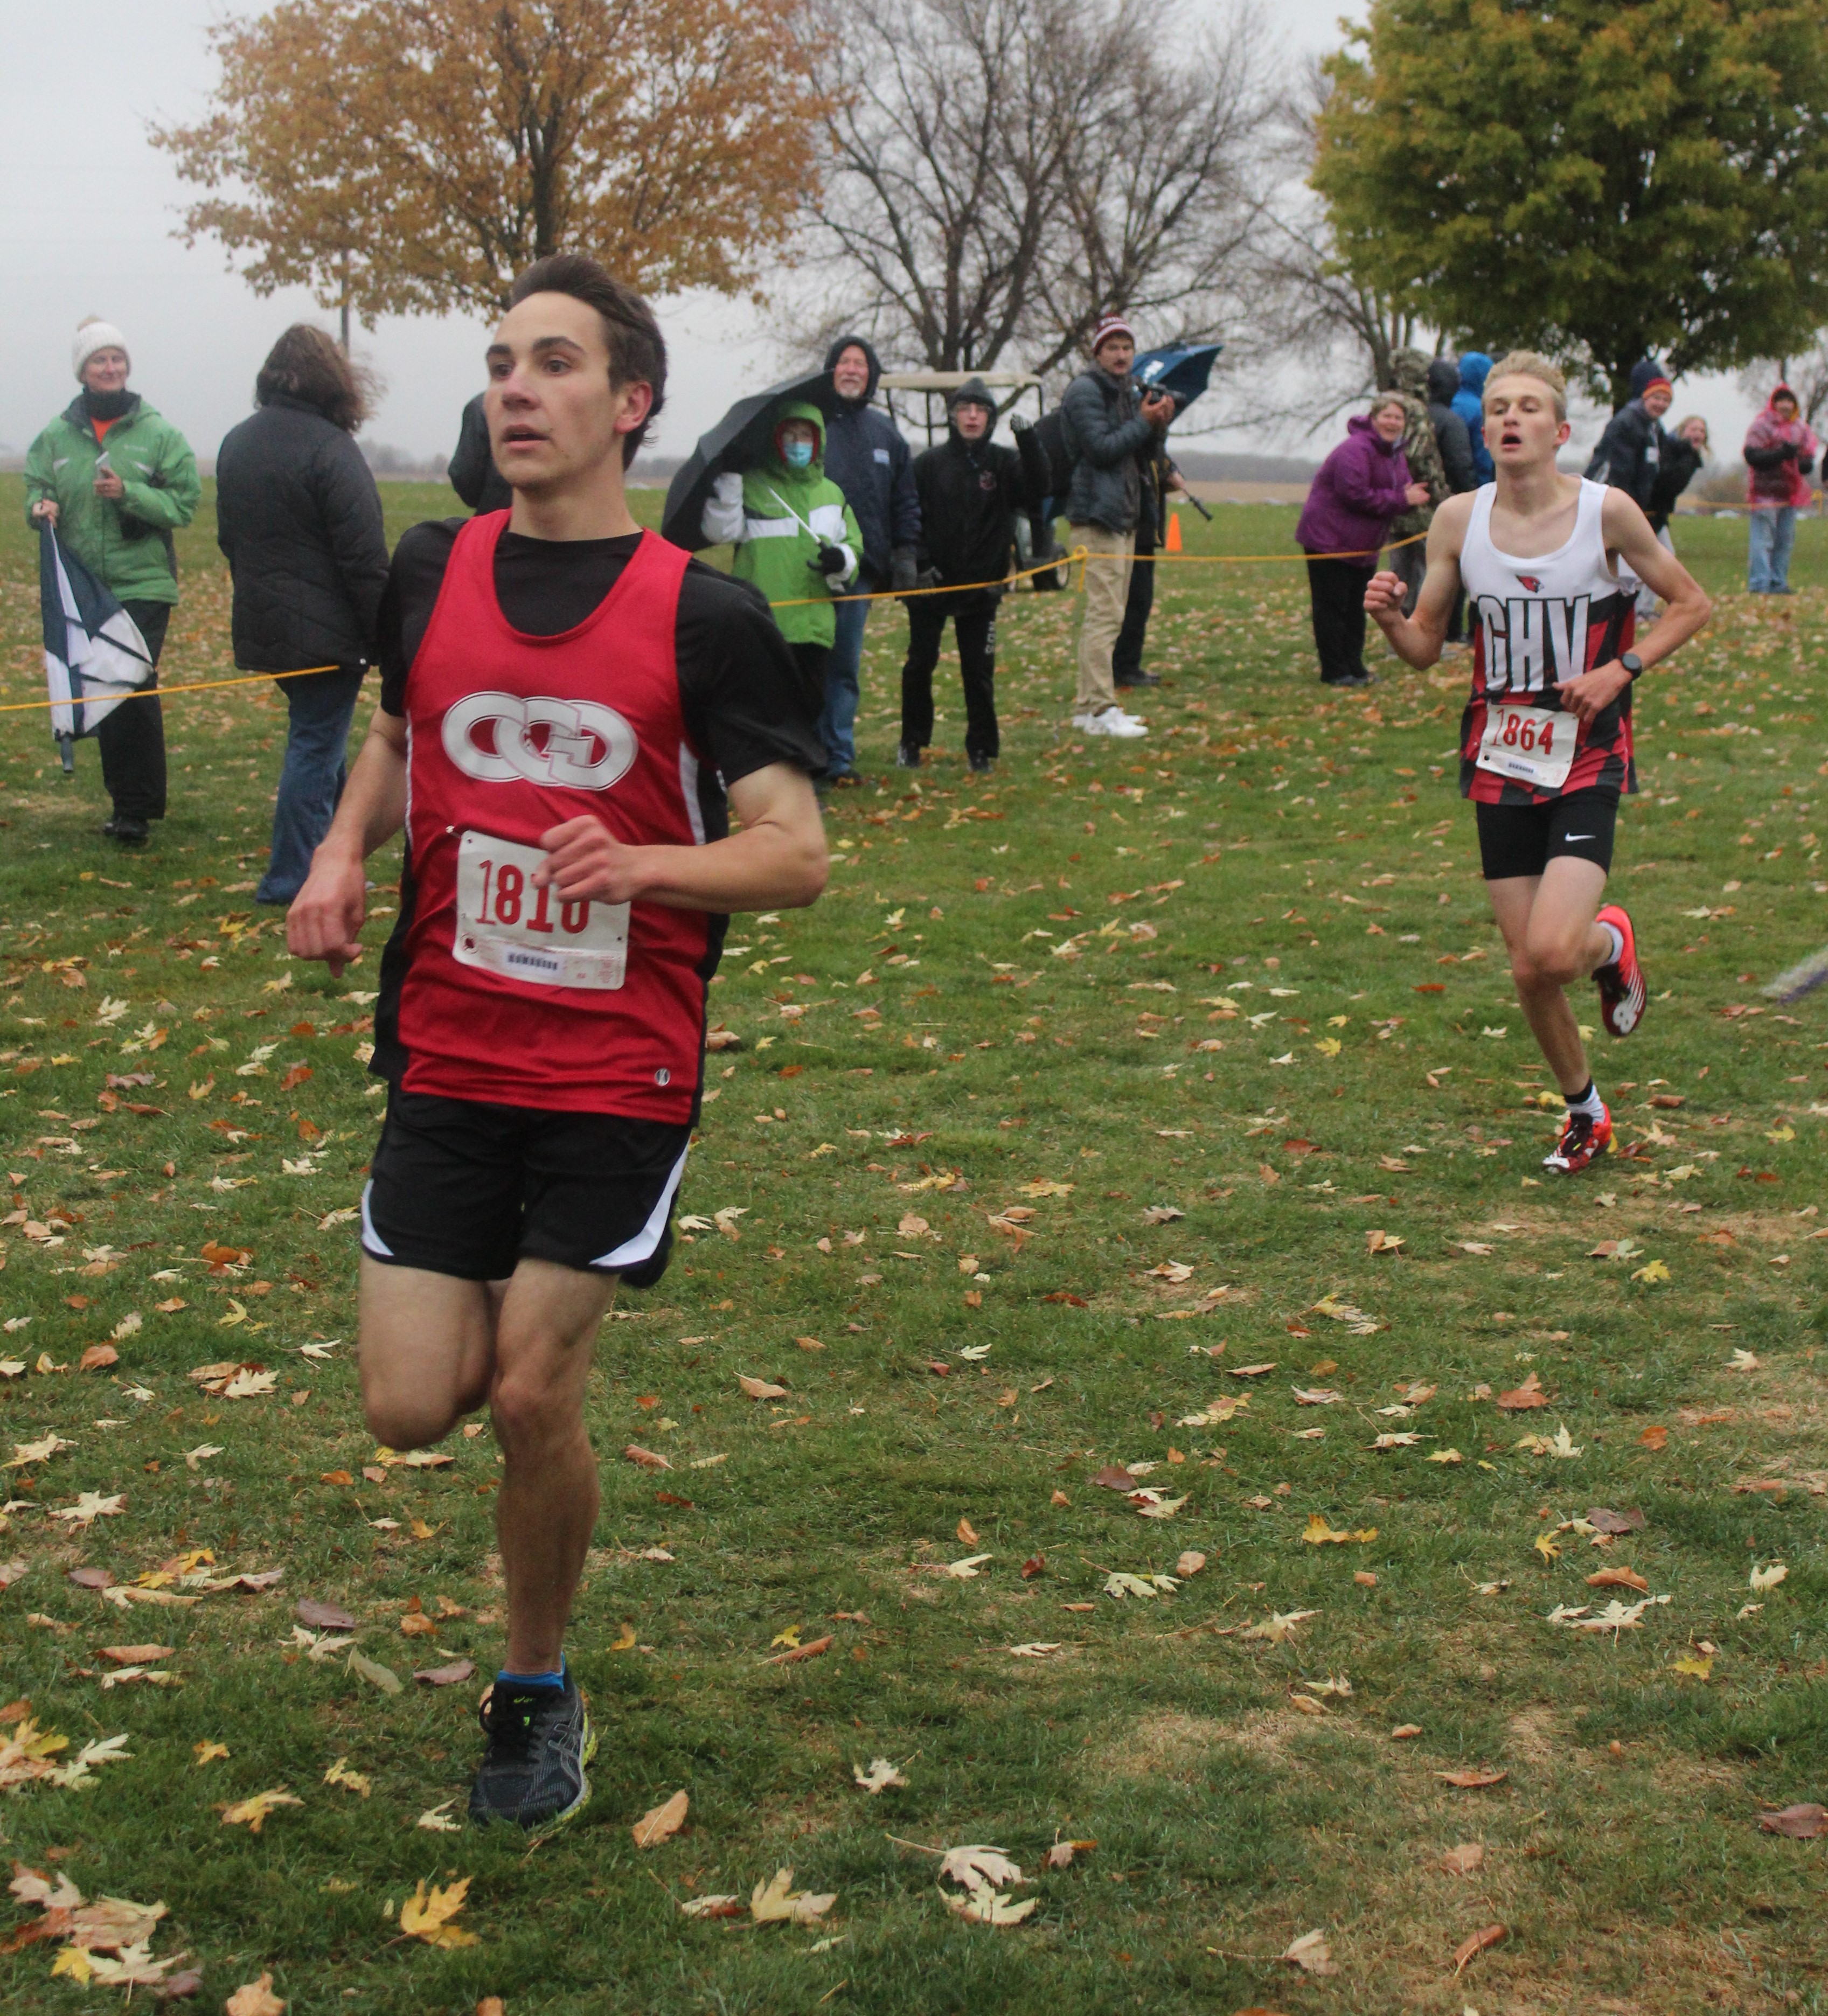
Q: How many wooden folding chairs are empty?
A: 0